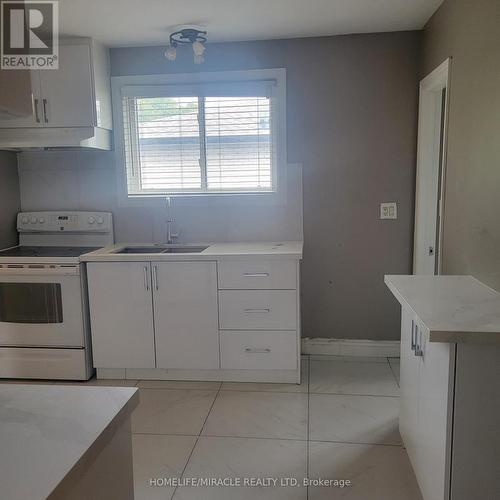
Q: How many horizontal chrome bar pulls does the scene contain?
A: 3